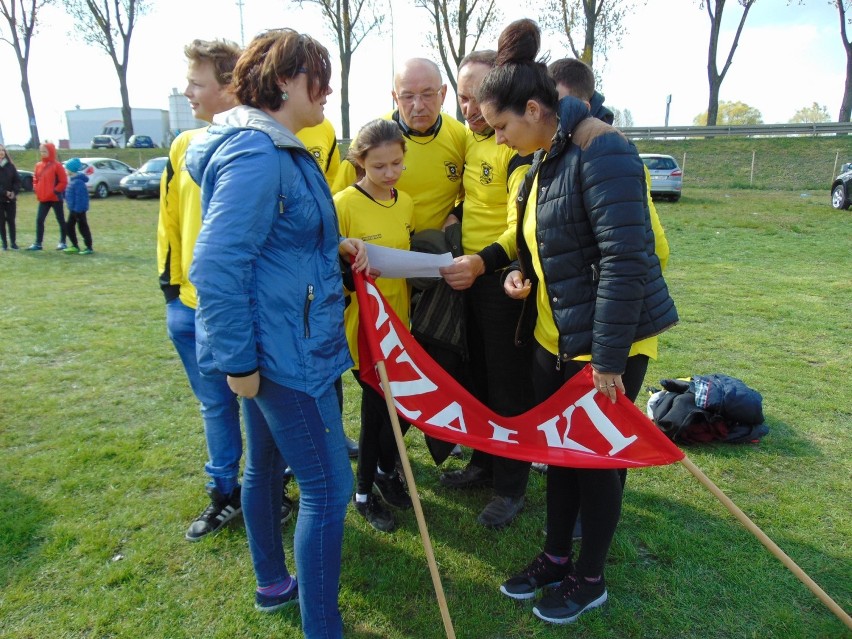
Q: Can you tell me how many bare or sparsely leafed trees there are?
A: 7